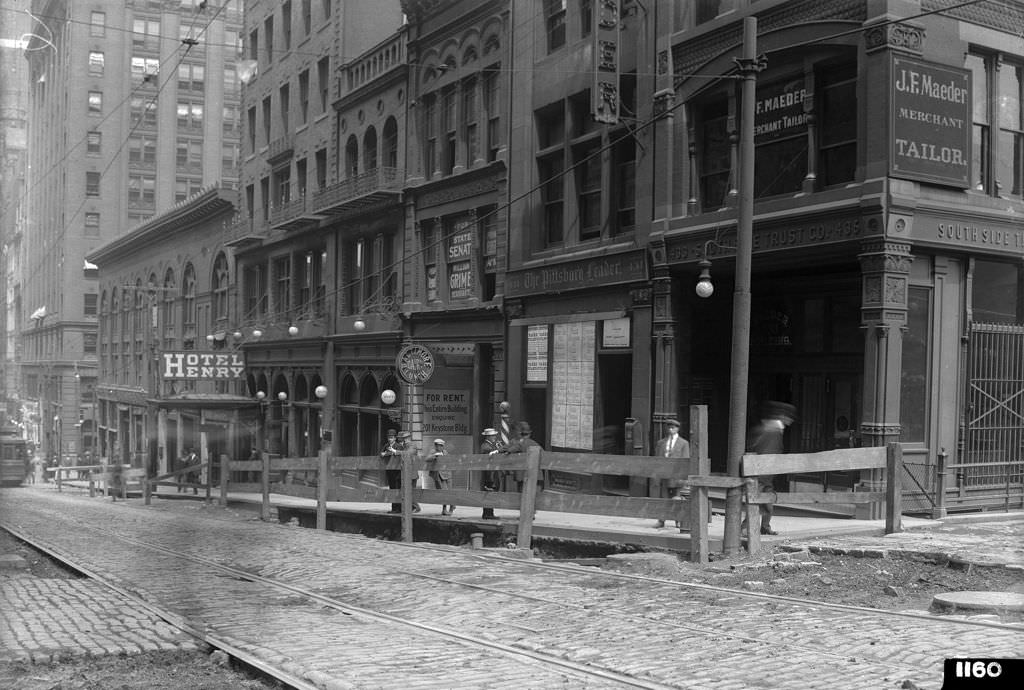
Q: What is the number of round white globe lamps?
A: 10